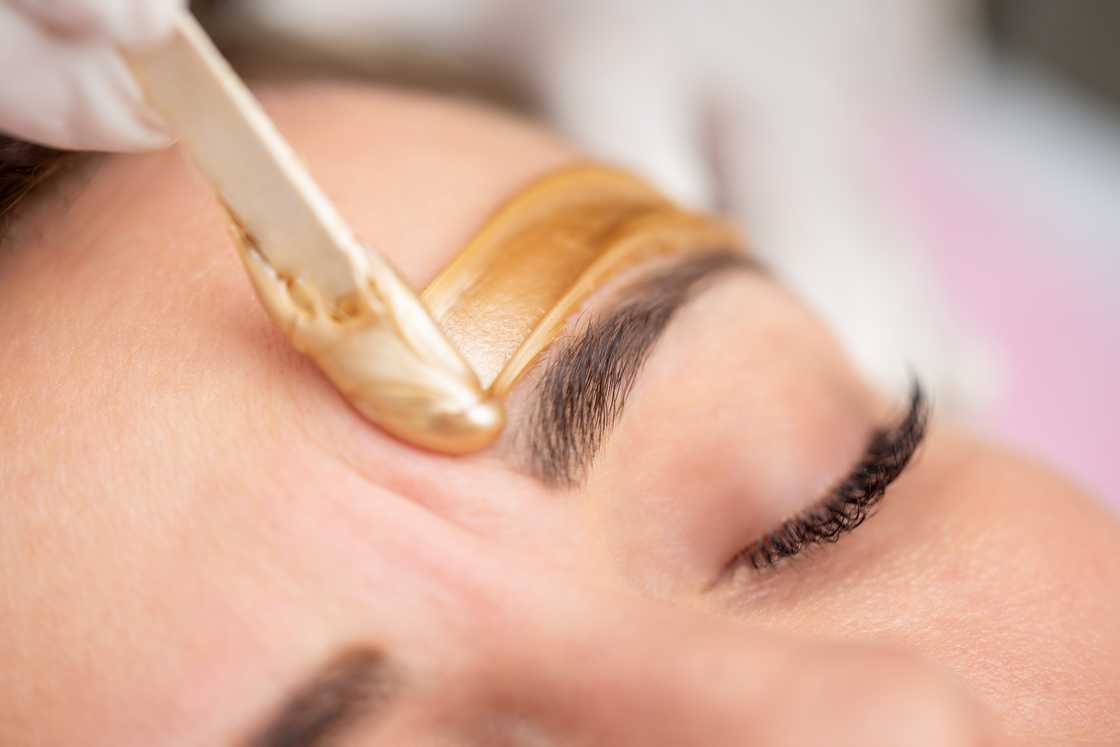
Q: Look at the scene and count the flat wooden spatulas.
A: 1